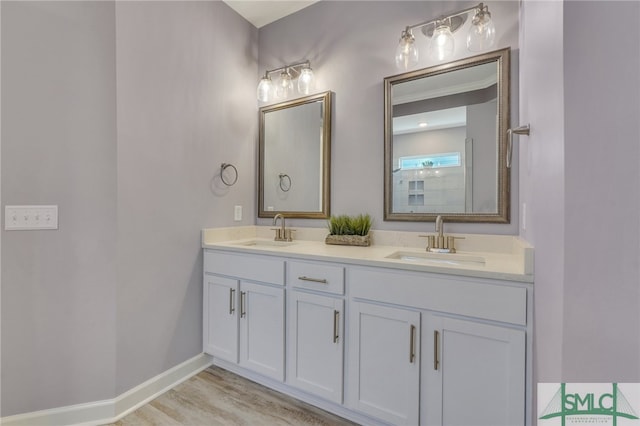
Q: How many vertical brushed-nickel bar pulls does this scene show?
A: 5